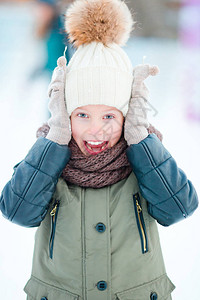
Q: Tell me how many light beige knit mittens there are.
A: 2